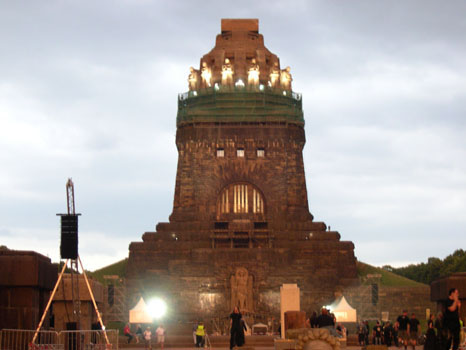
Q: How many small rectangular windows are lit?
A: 3